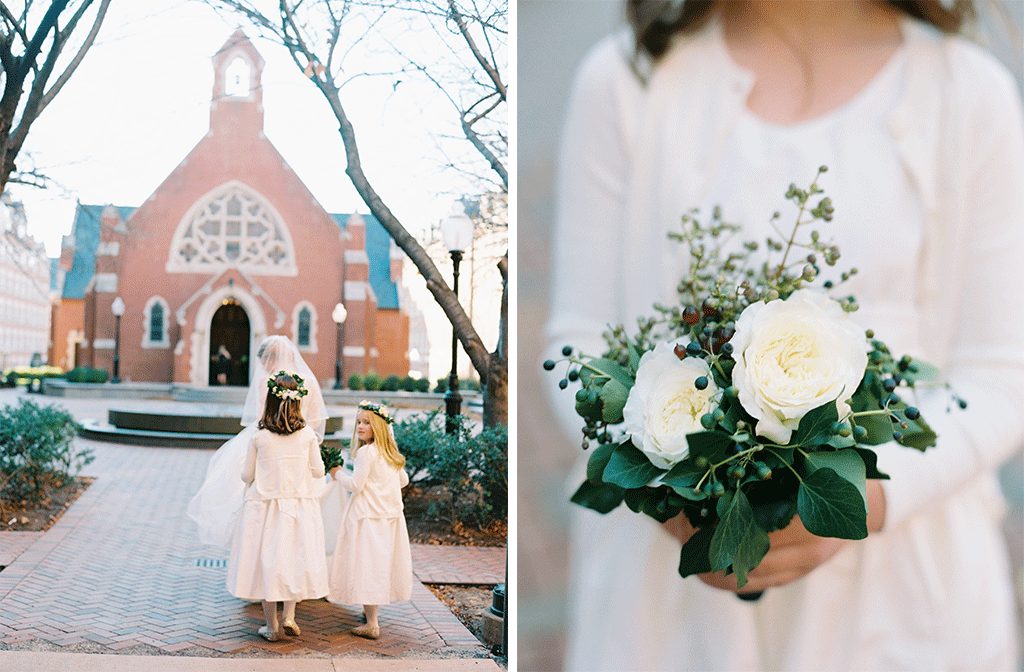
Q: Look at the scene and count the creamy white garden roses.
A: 2